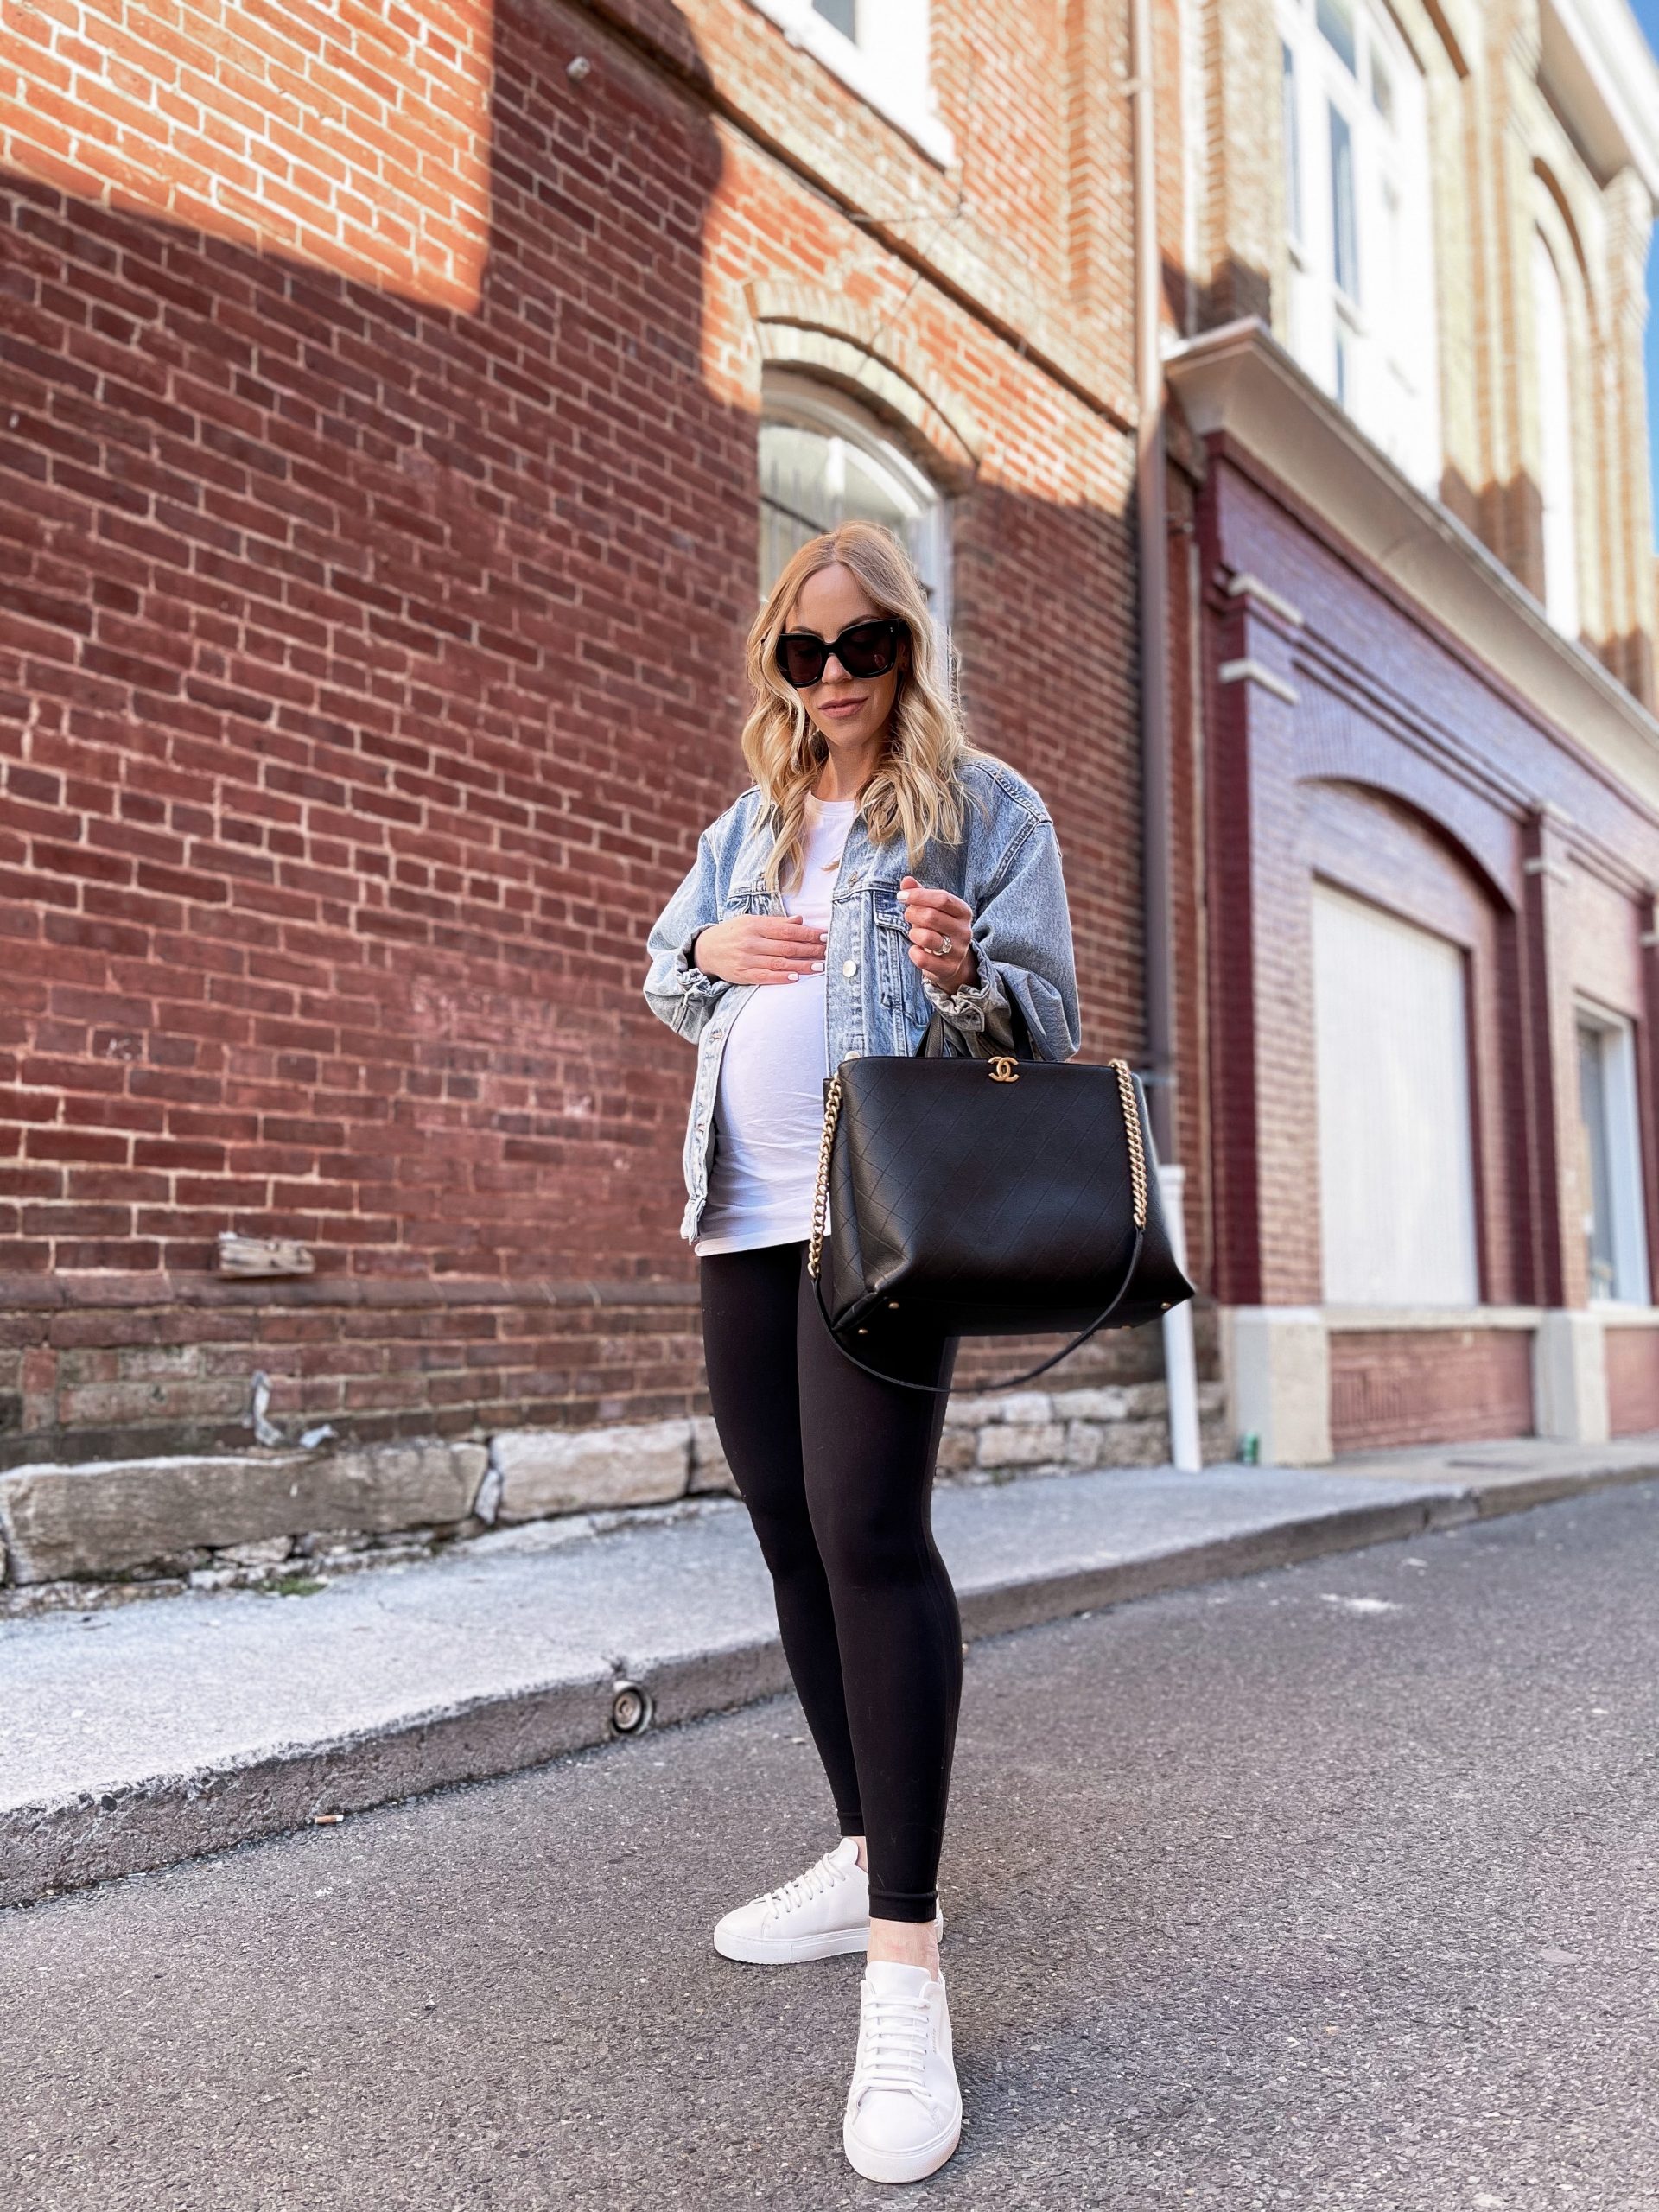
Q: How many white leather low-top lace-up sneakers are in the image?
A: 2